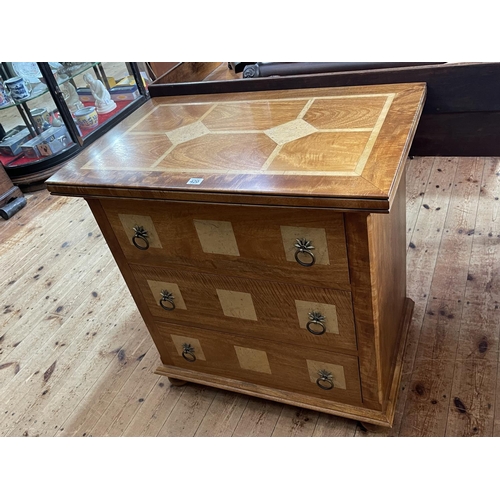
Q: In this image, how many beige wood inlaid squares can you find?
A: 11